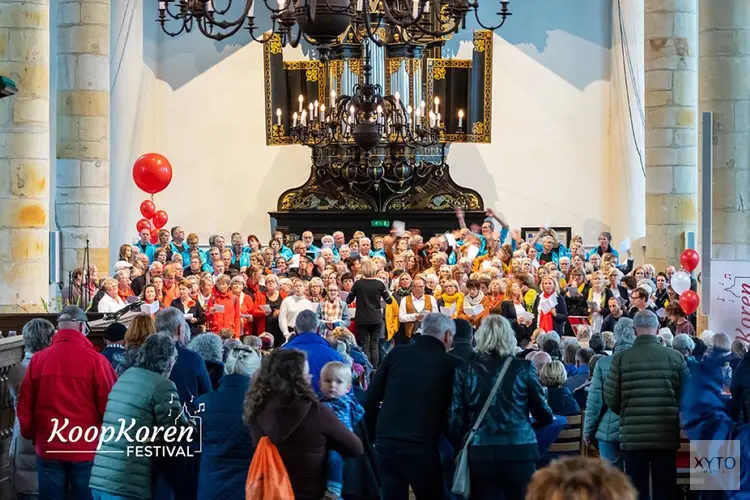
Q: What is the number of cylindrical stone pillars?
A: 4